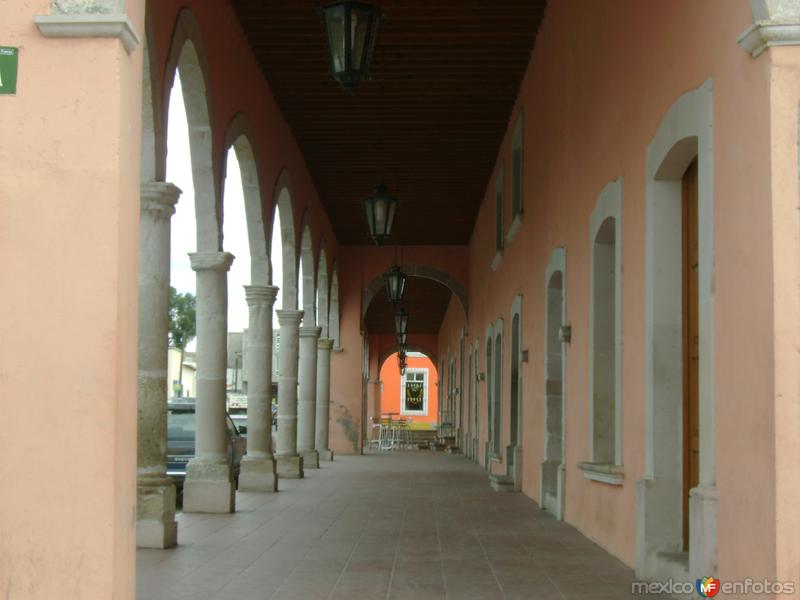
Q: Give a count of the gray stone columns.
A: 6